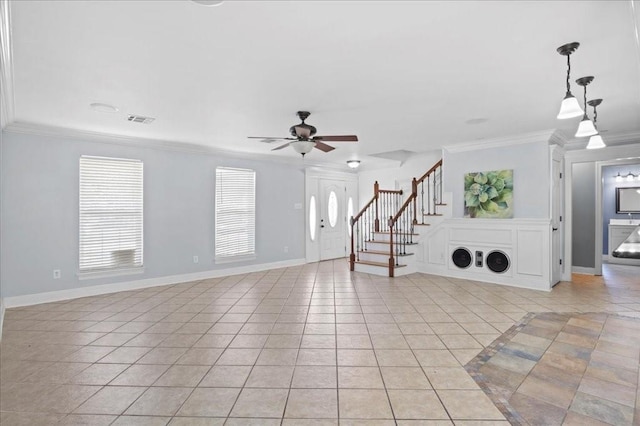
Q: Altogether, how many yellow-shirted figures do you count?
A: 0